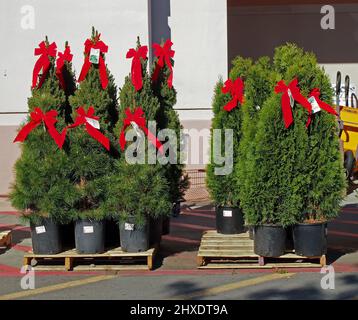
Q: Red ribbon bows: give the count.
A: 11